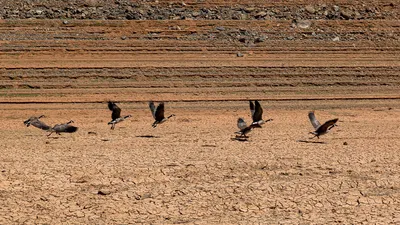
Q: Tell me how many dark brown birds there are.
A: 7